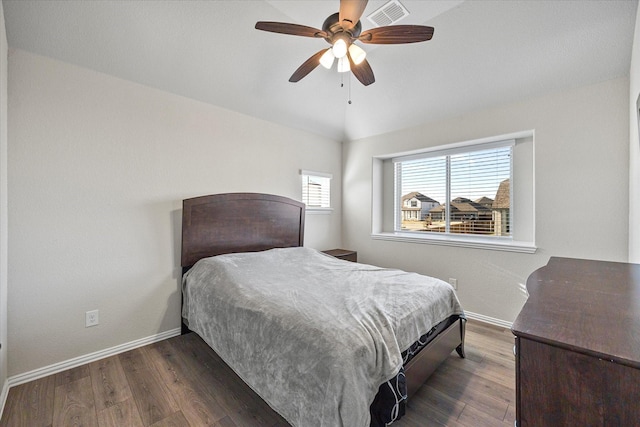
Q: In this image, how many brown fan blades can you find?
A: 5